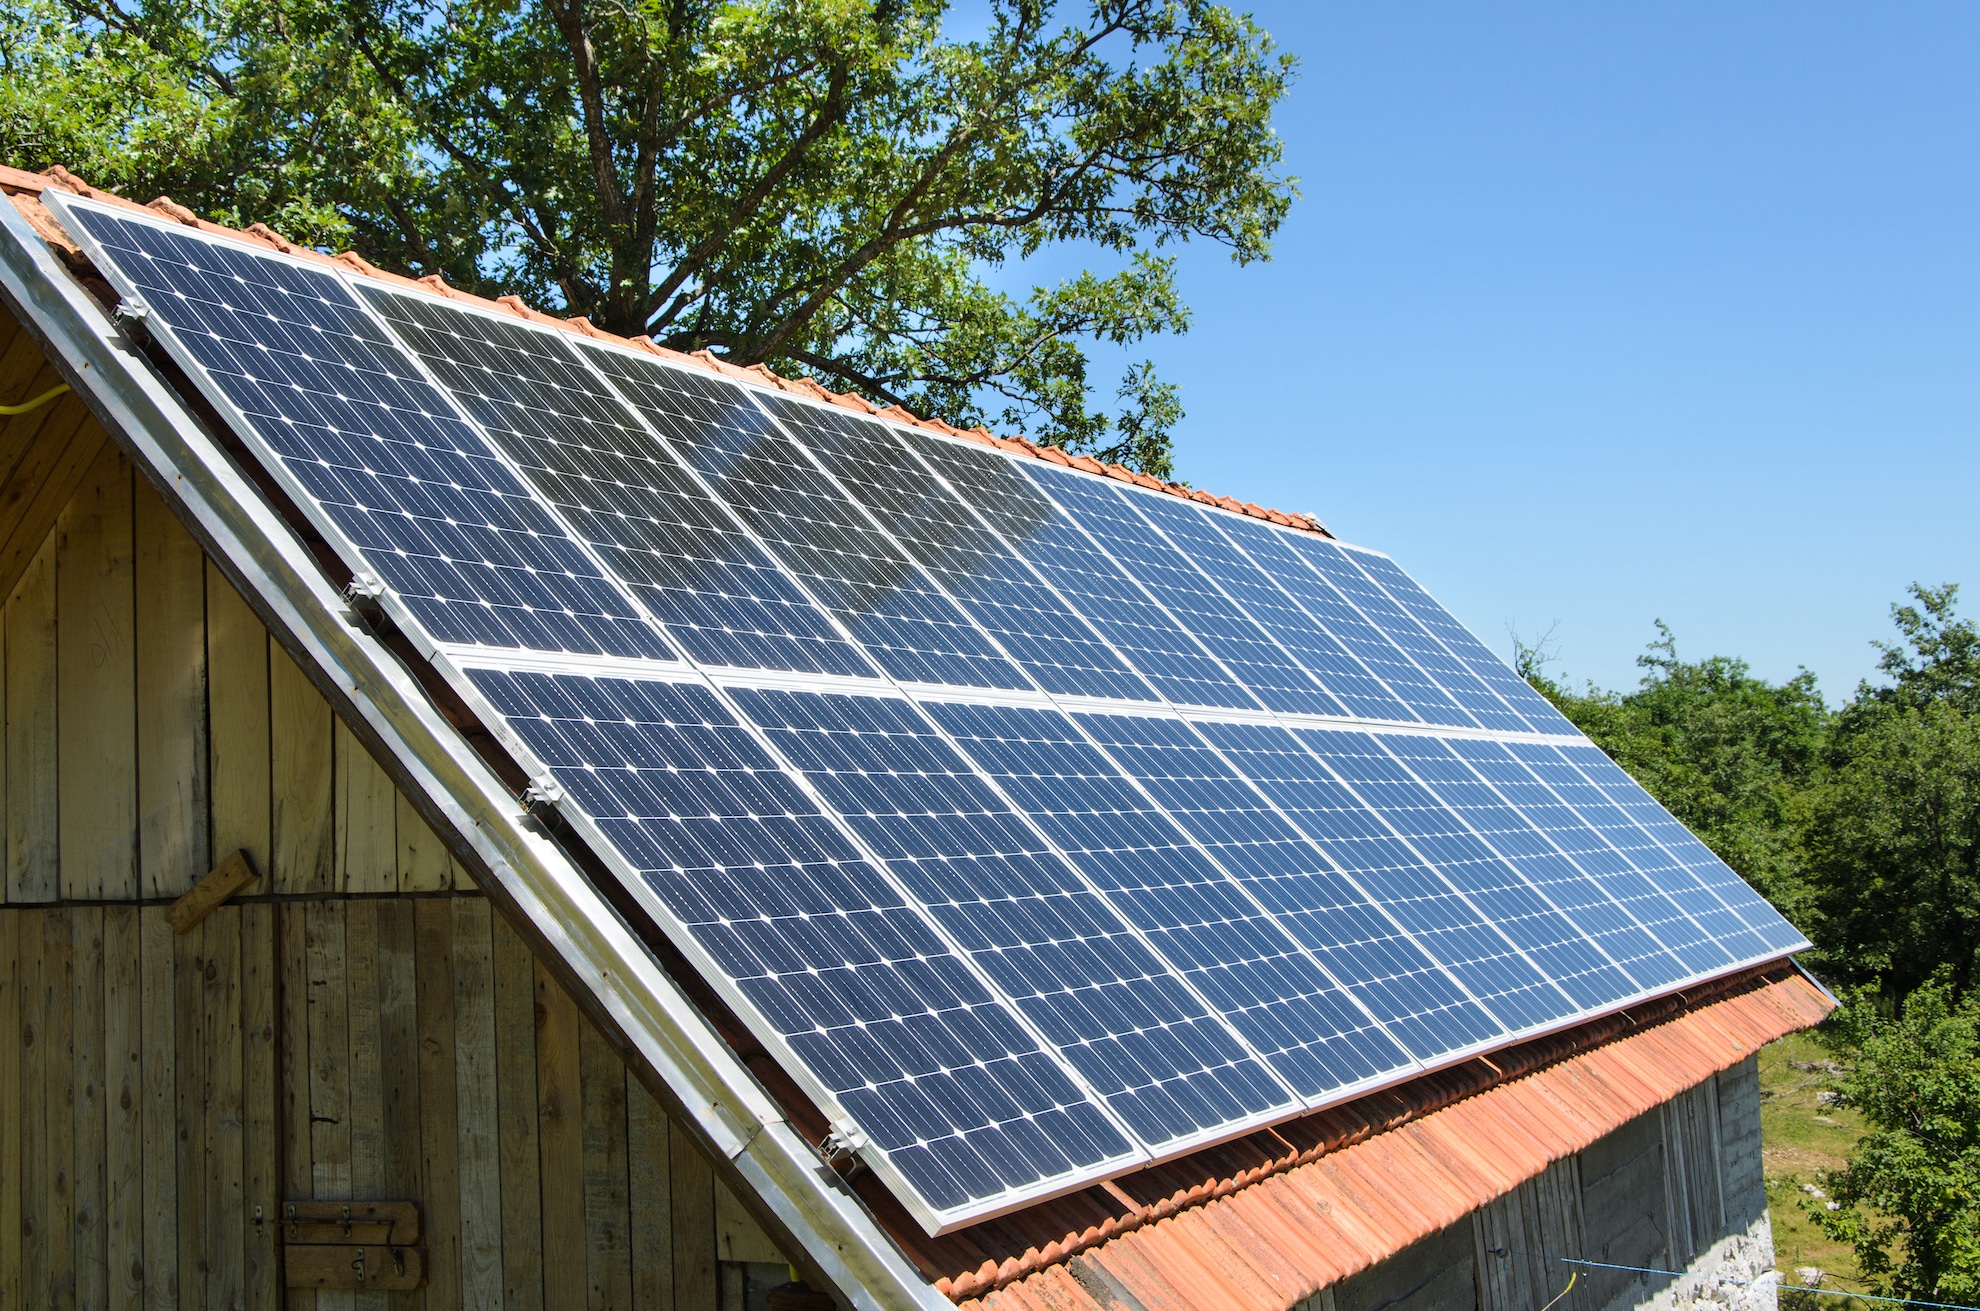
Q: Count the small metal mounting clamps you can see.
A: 4